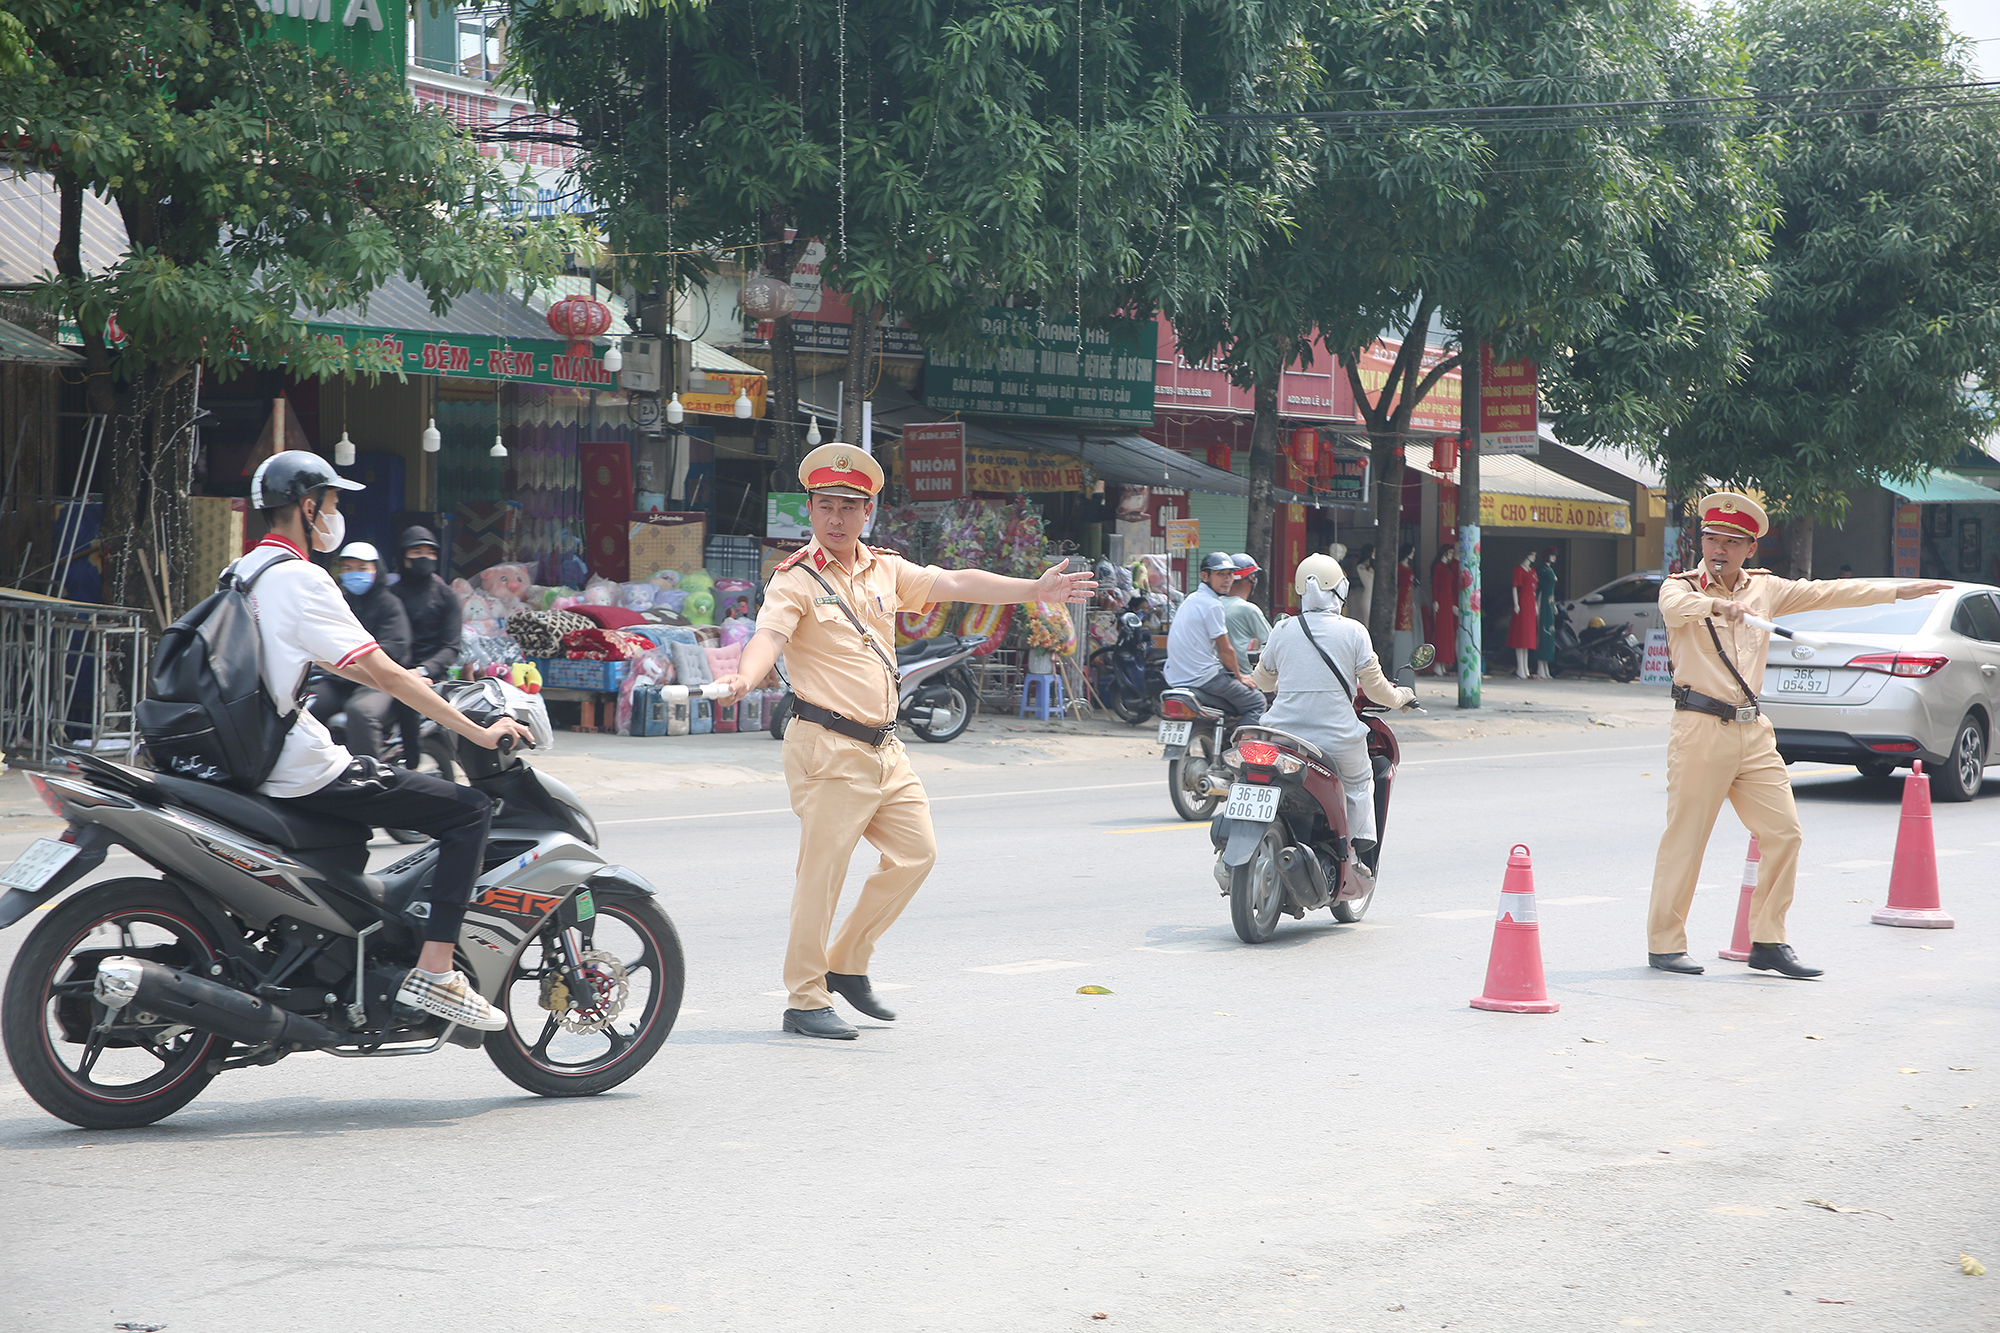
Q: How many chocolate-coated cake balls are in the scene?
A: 0